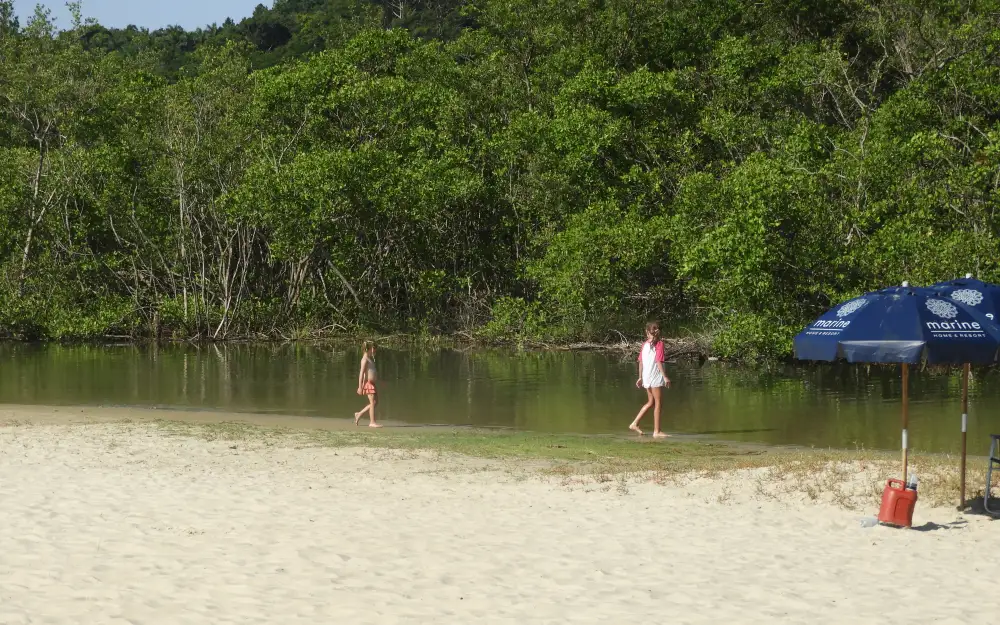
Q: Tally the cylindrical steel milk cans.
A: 0